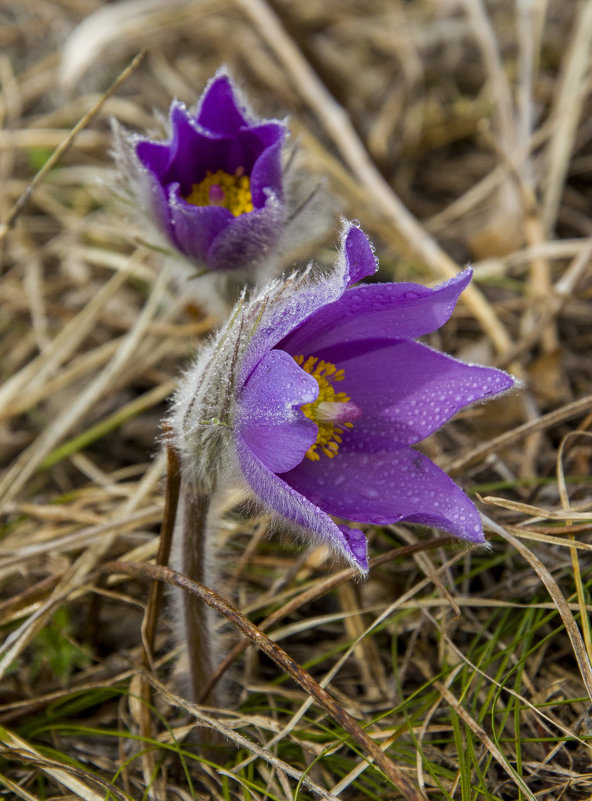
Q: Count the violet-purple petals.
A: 12